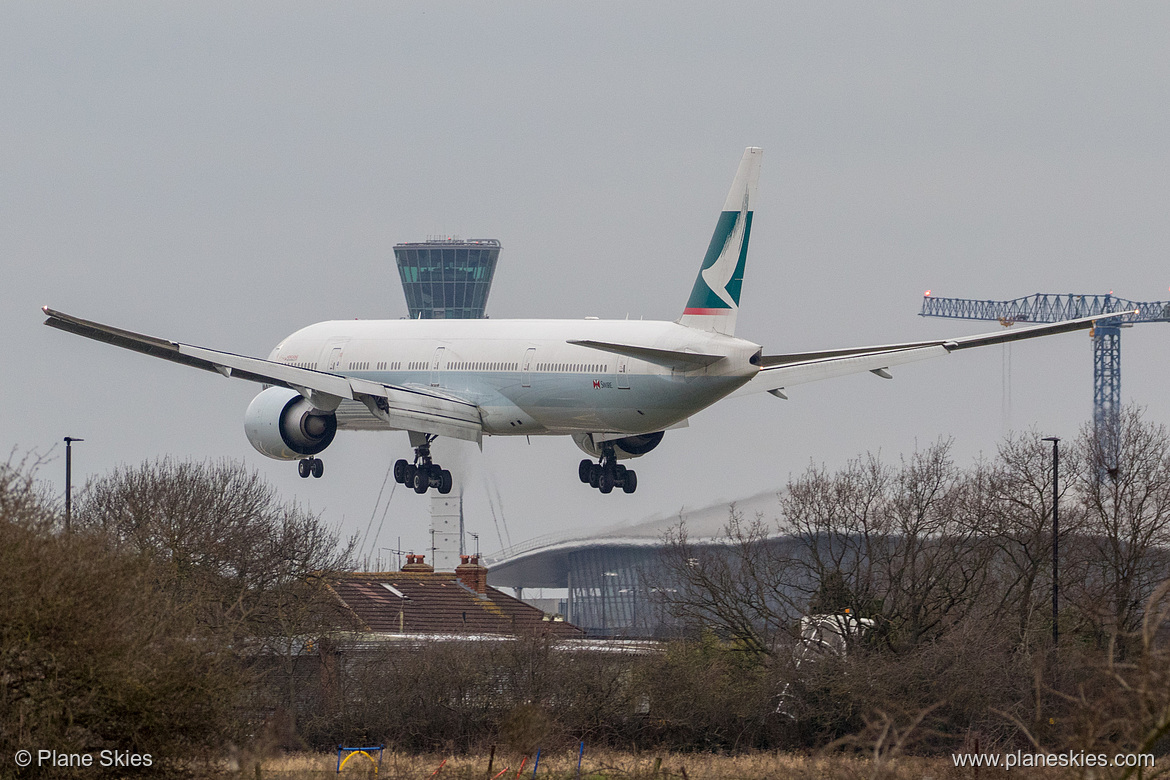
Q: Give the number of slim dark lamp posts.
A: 2